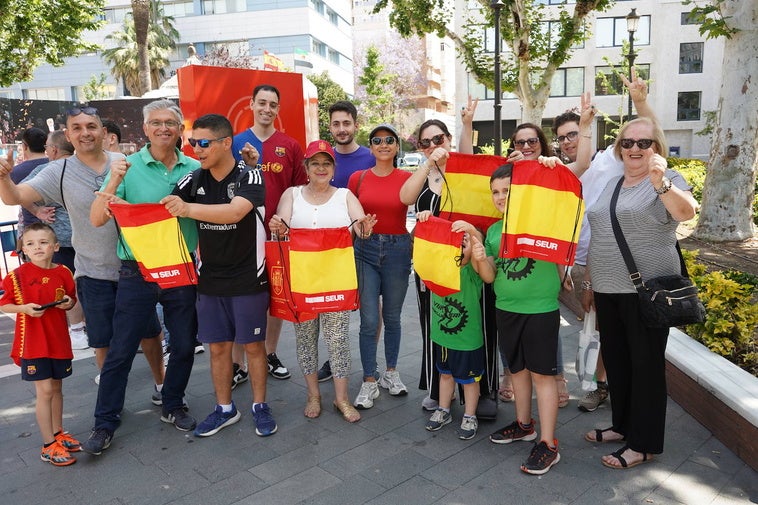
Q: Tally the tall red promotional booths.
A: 1